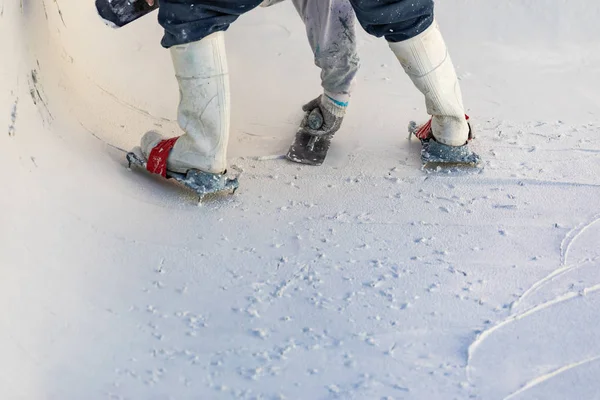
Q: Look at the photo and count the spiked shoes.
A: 2